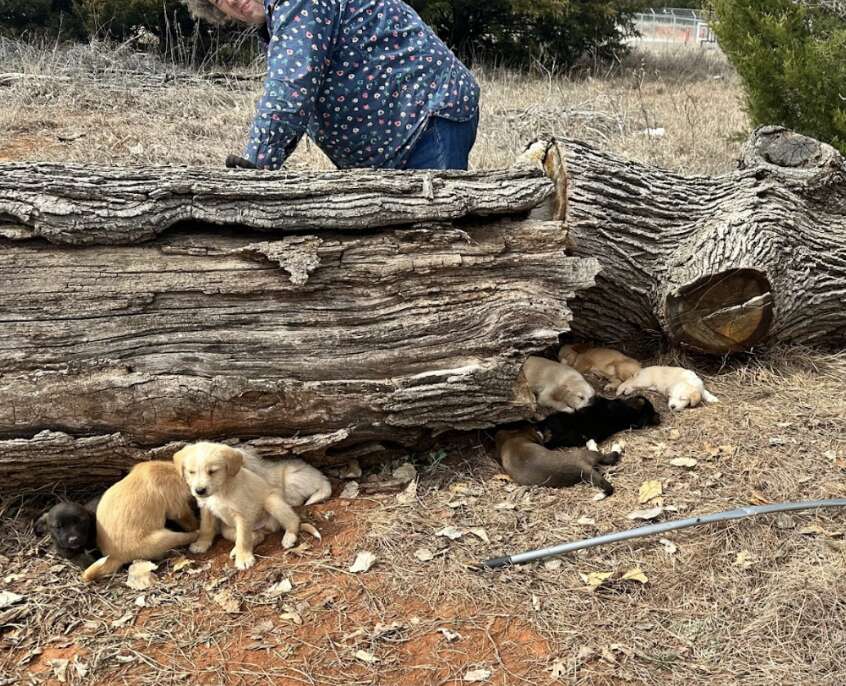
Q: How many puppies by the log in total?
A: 9